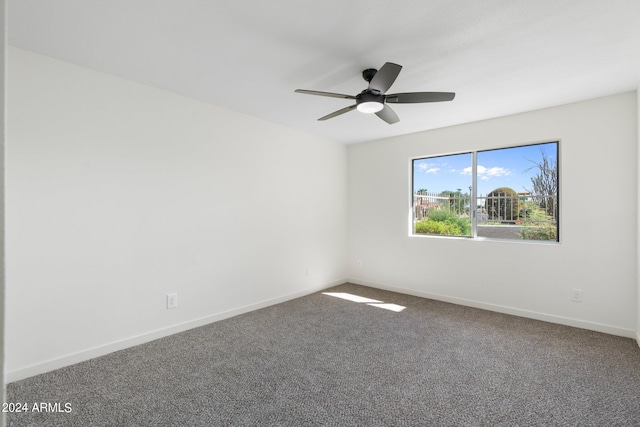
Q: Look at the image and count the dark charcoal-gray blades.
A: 5